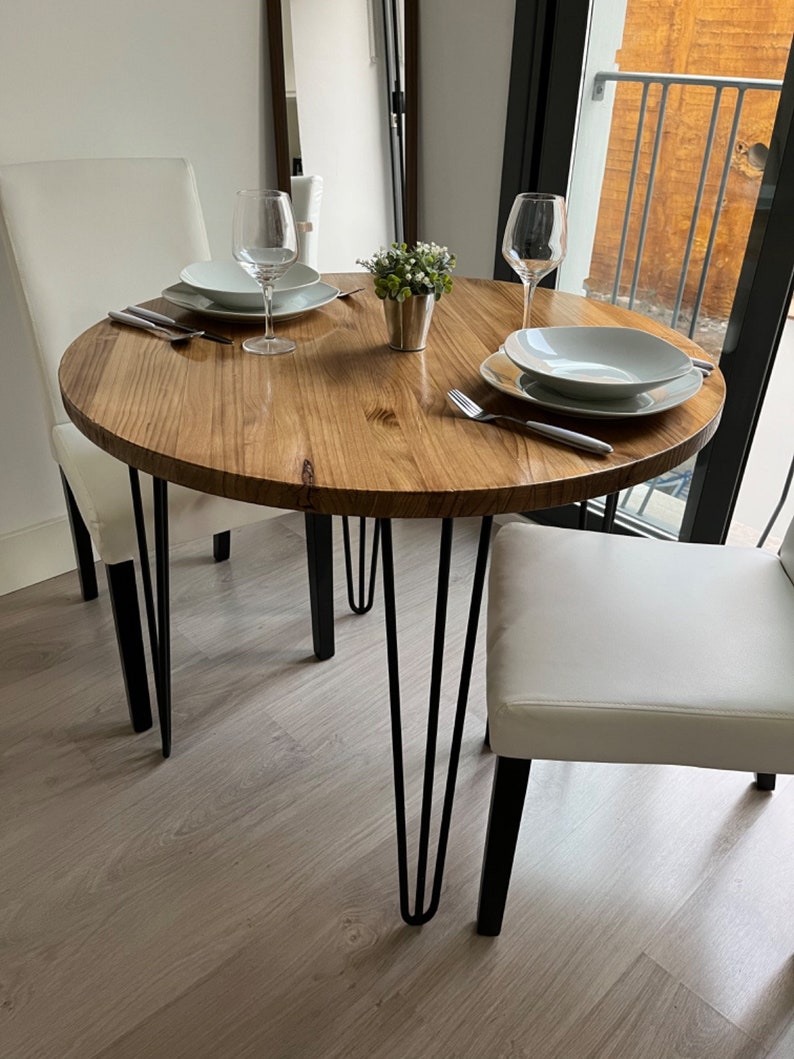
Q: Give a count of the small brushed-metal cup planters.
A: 1